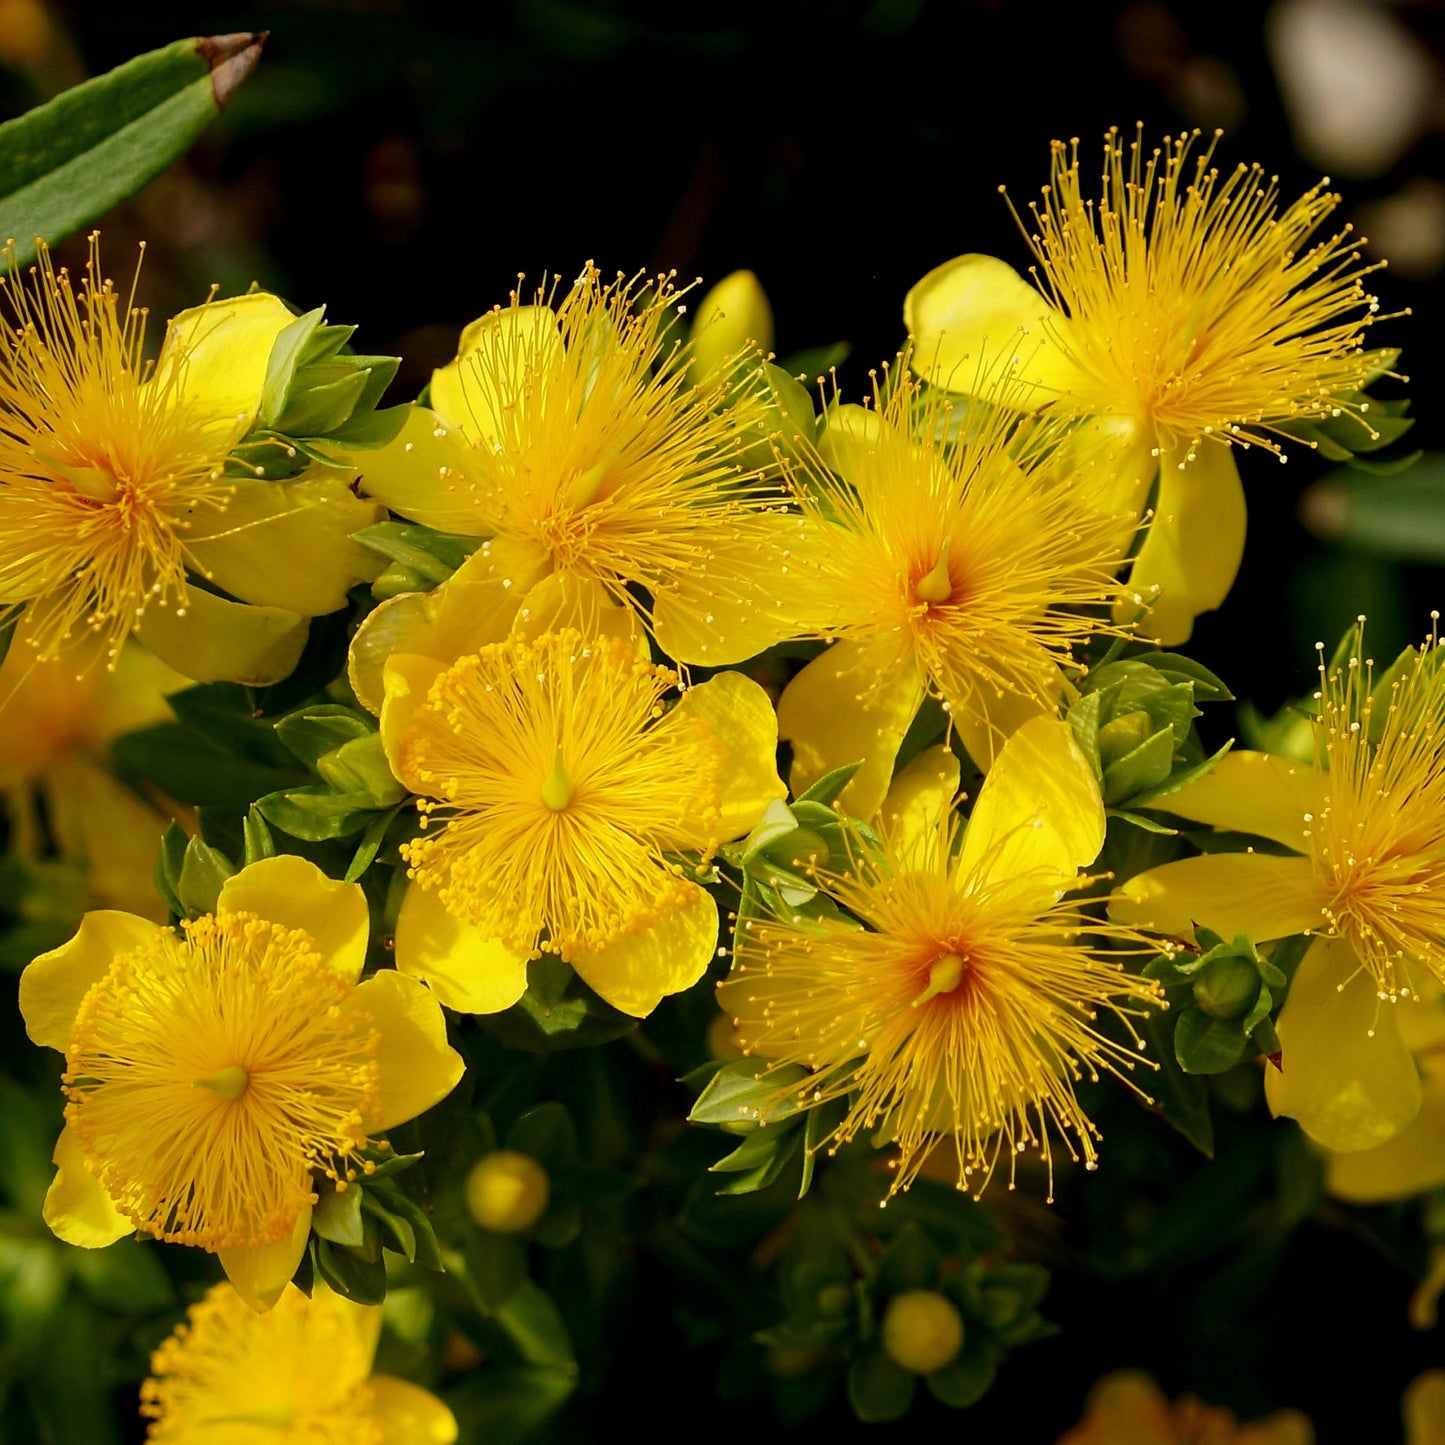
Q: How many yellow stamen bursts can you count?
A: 9